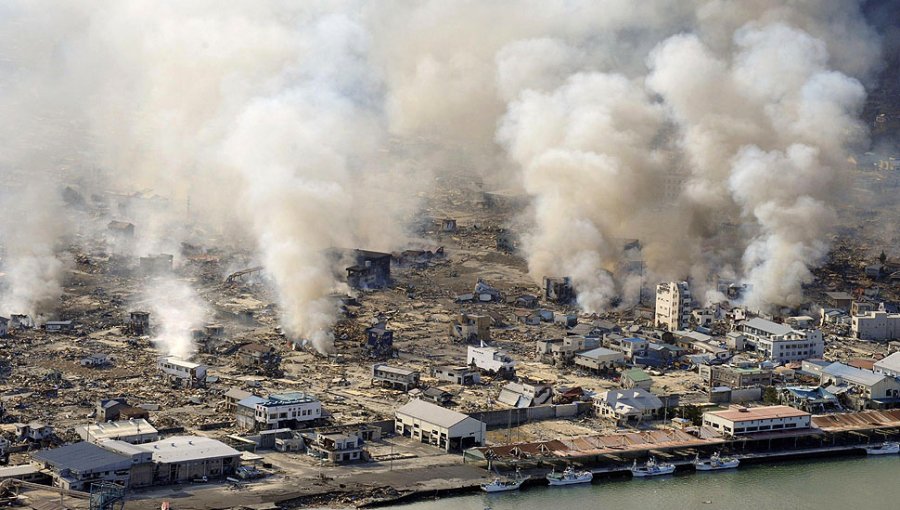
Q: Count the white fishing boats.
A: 5